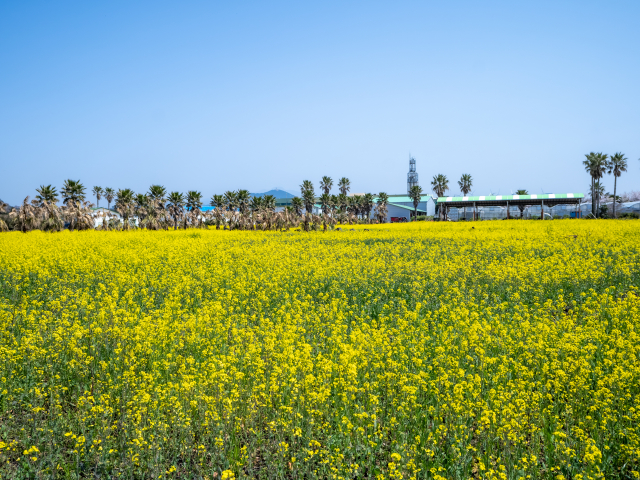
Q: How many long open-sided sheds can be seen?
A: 1